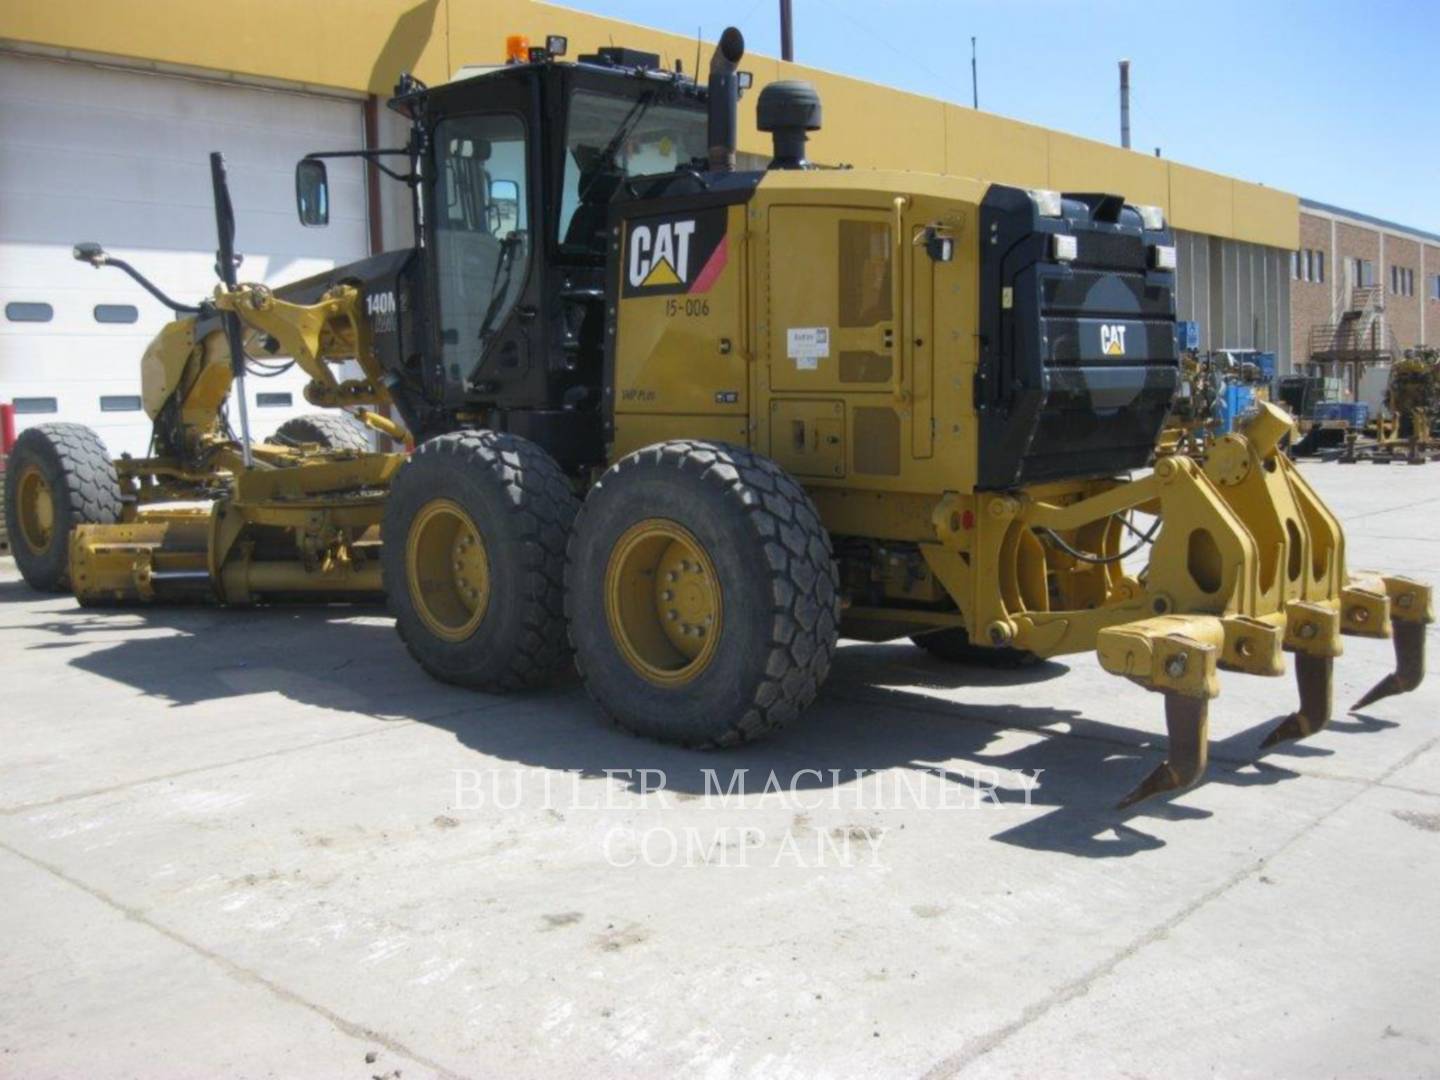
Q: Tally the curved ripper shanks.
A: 3